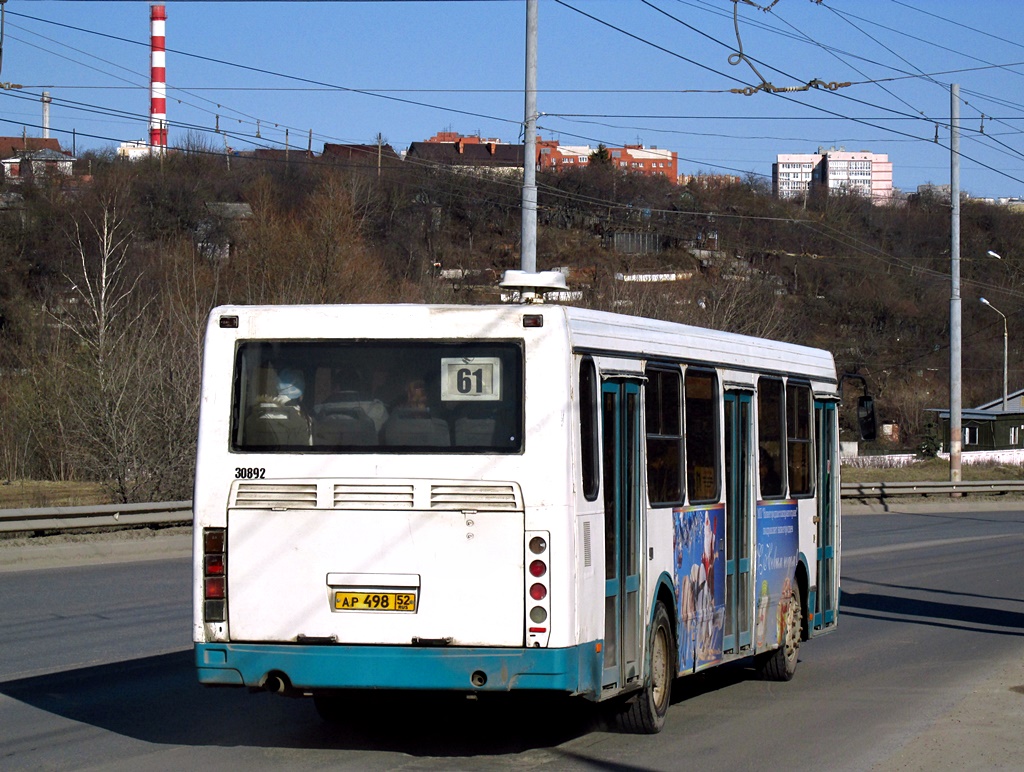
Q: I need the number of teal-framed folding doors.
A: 3